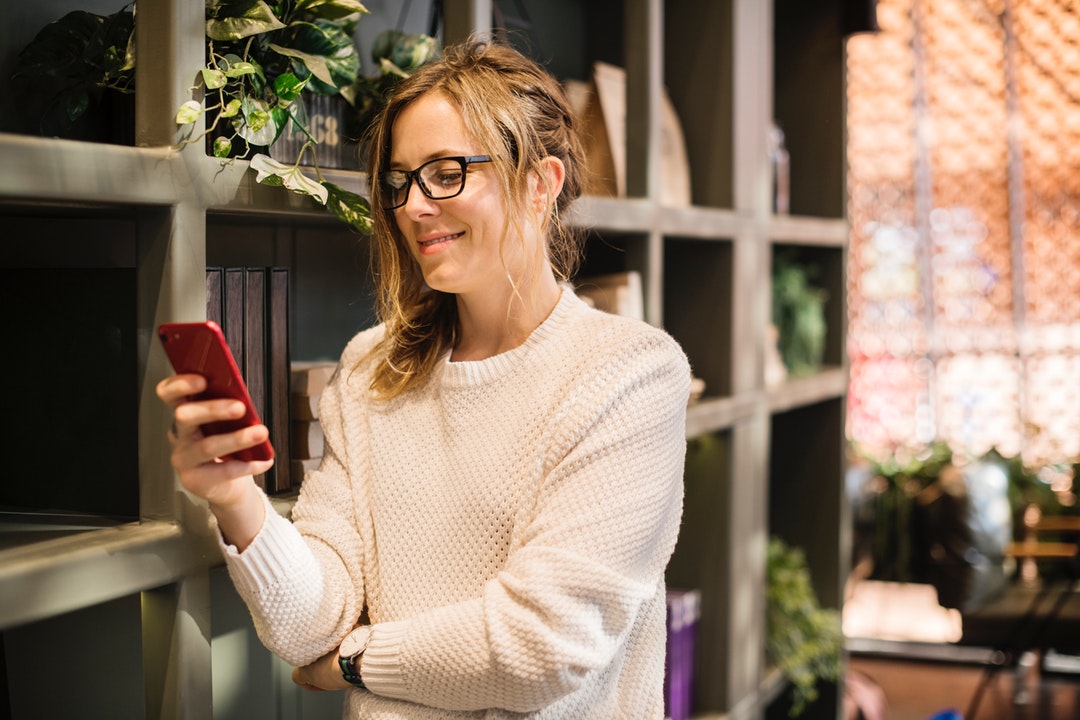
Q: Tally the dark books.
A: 4